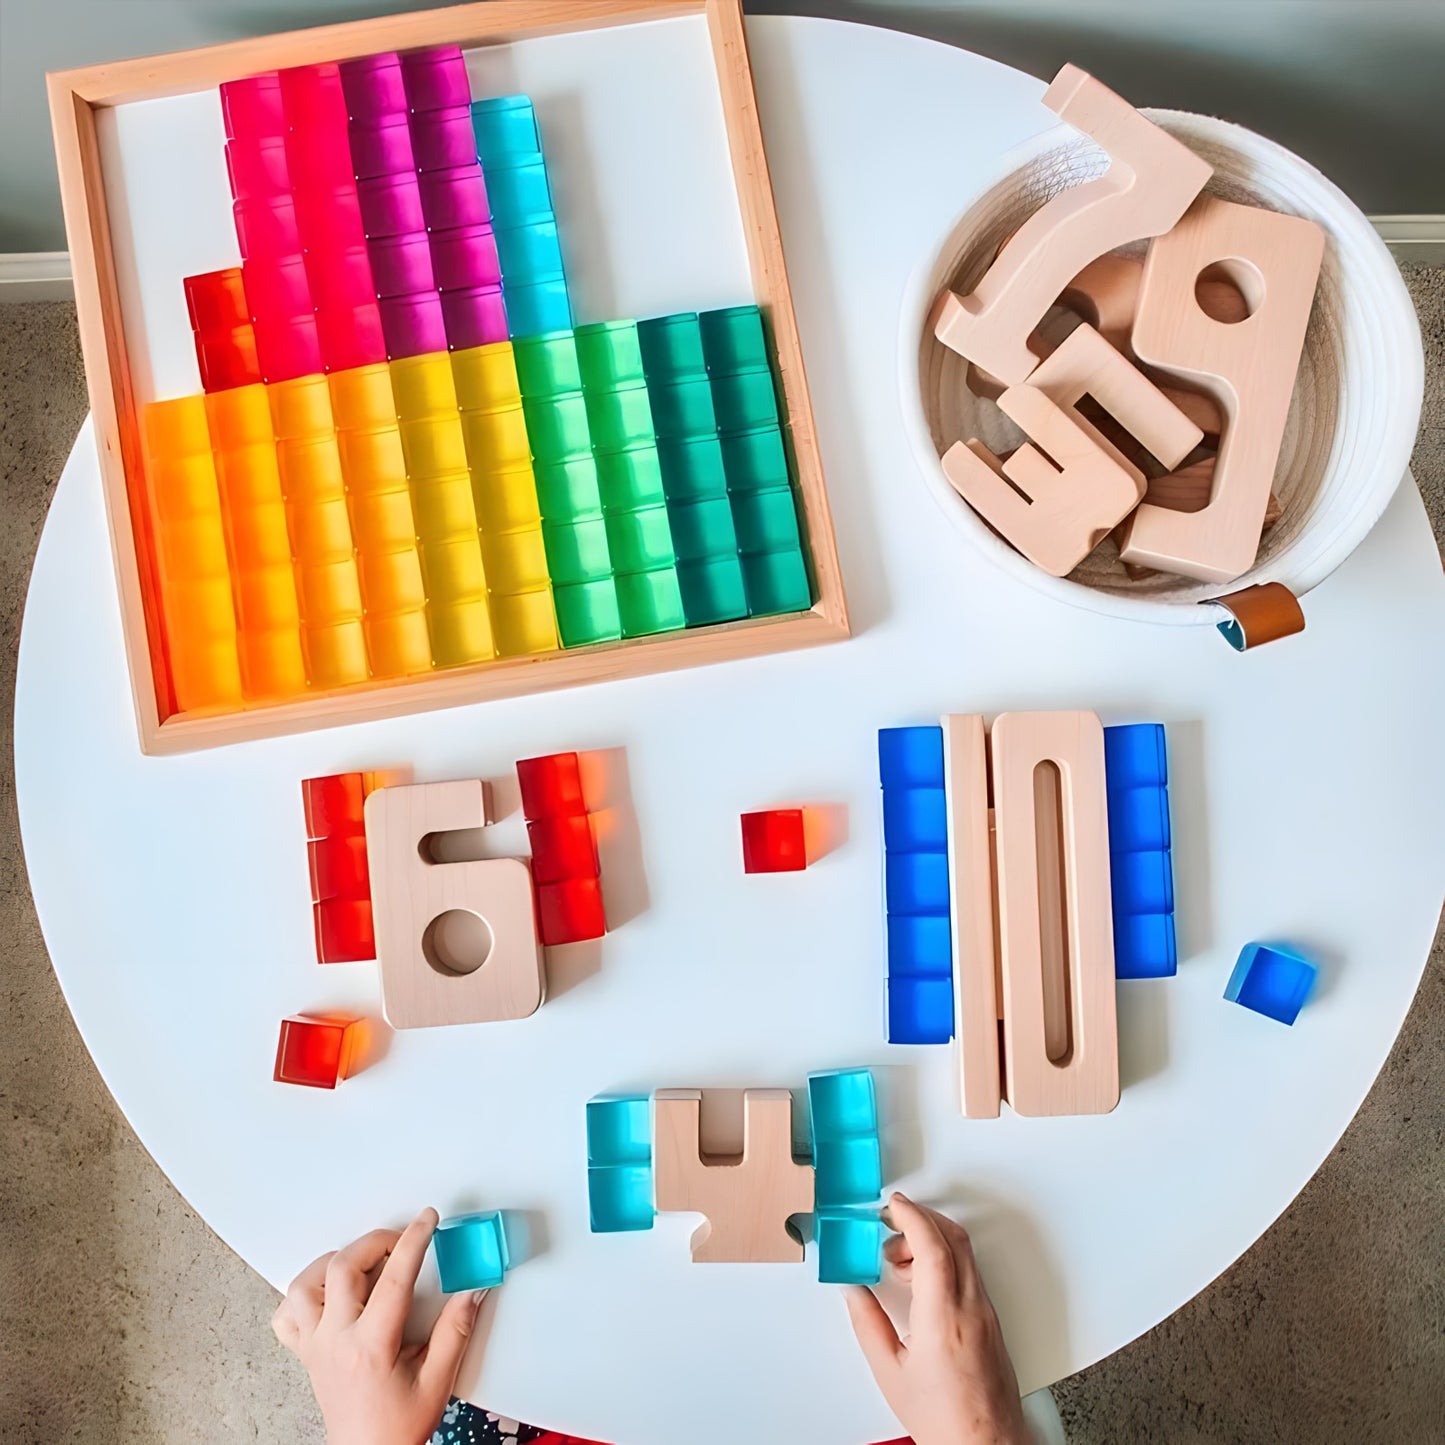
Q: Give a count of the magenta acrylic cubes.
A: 10